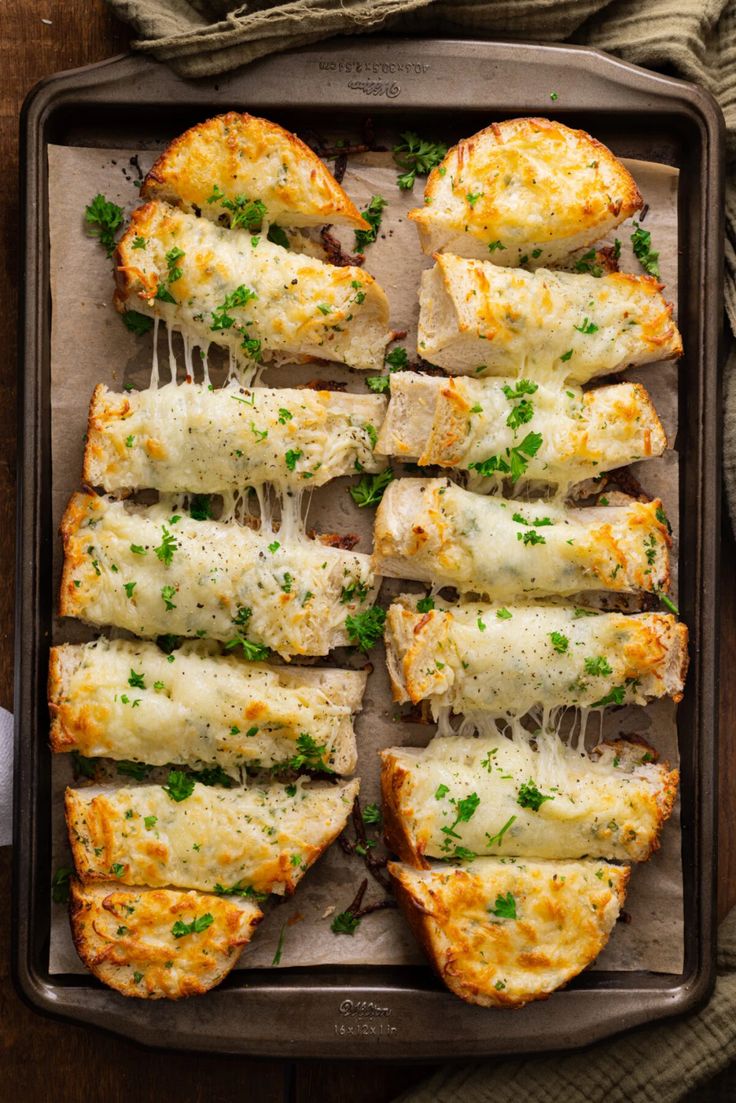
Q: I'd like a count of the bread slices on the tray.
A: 14